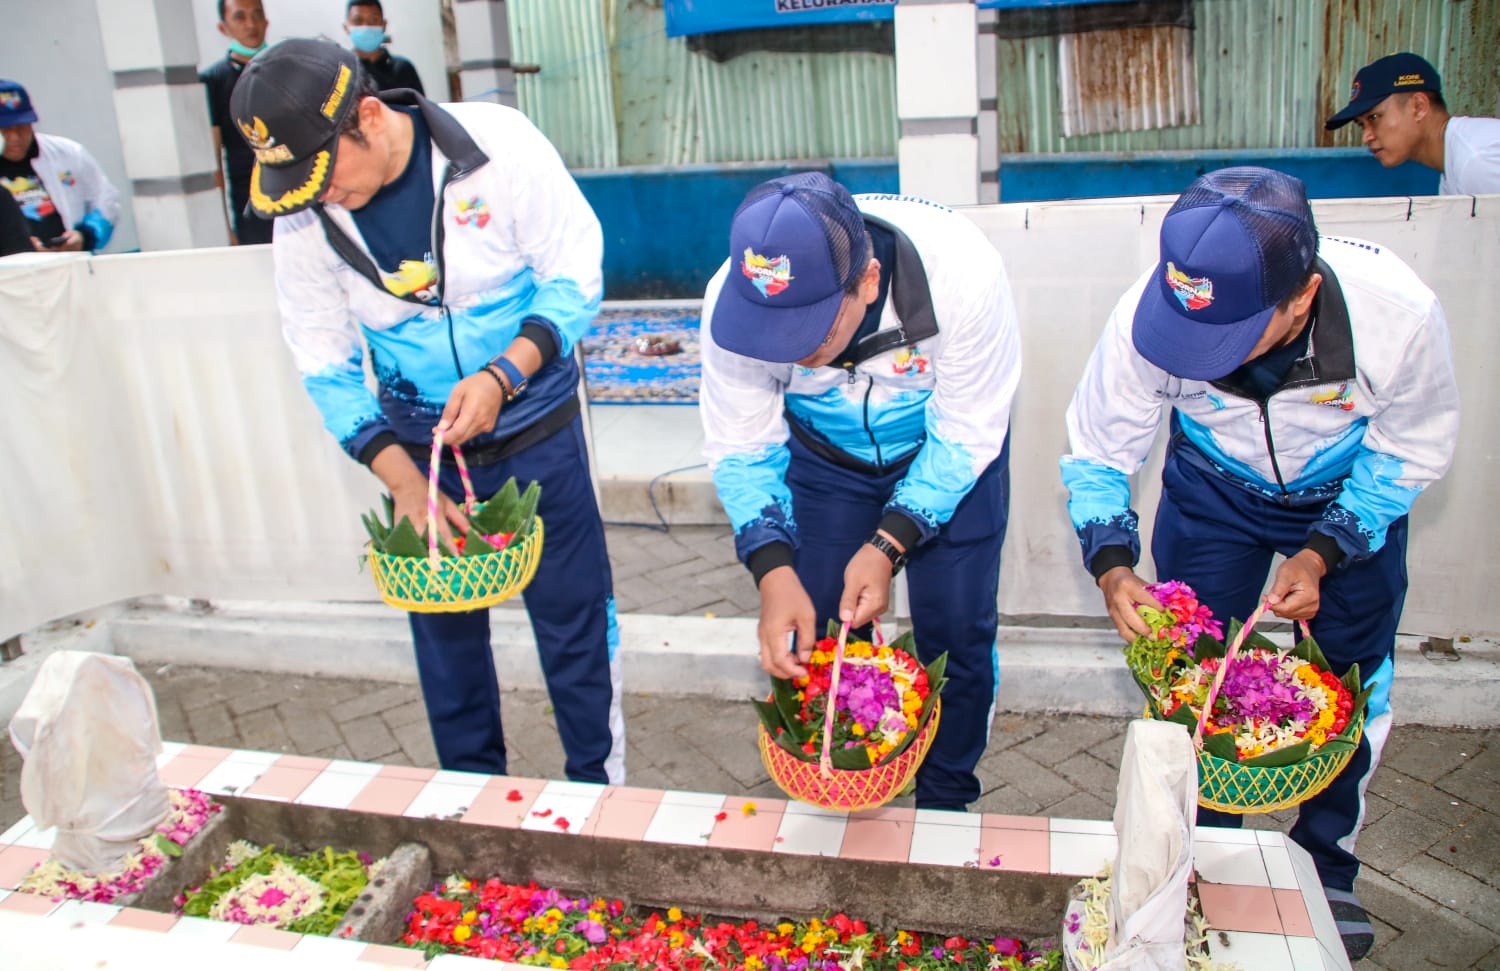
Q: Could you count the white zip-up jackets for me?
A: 4